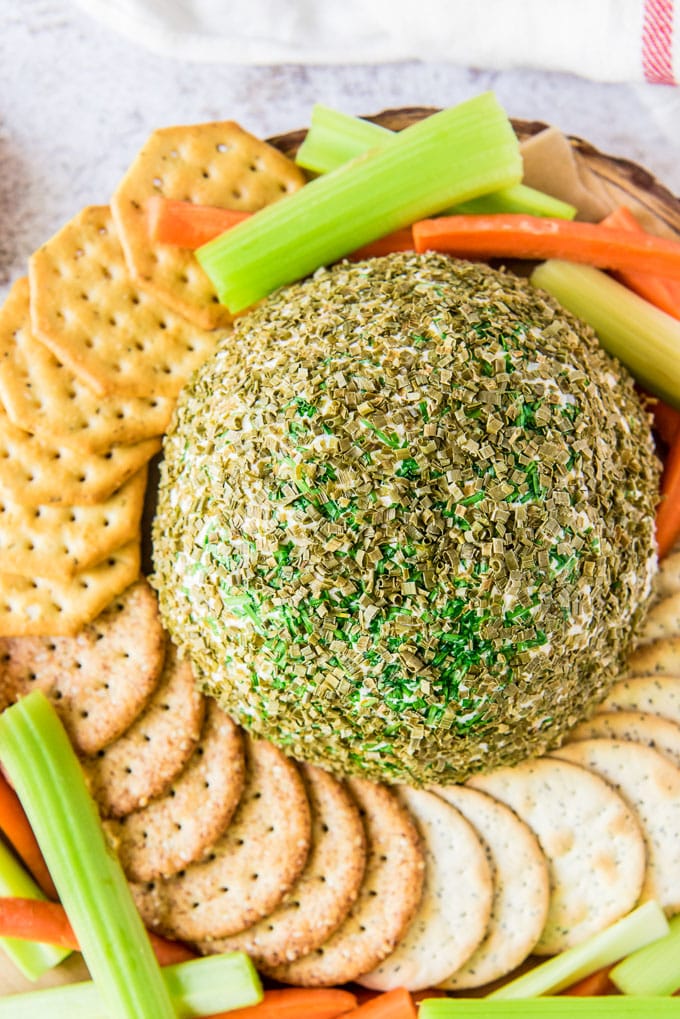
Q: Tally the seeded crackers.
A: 9